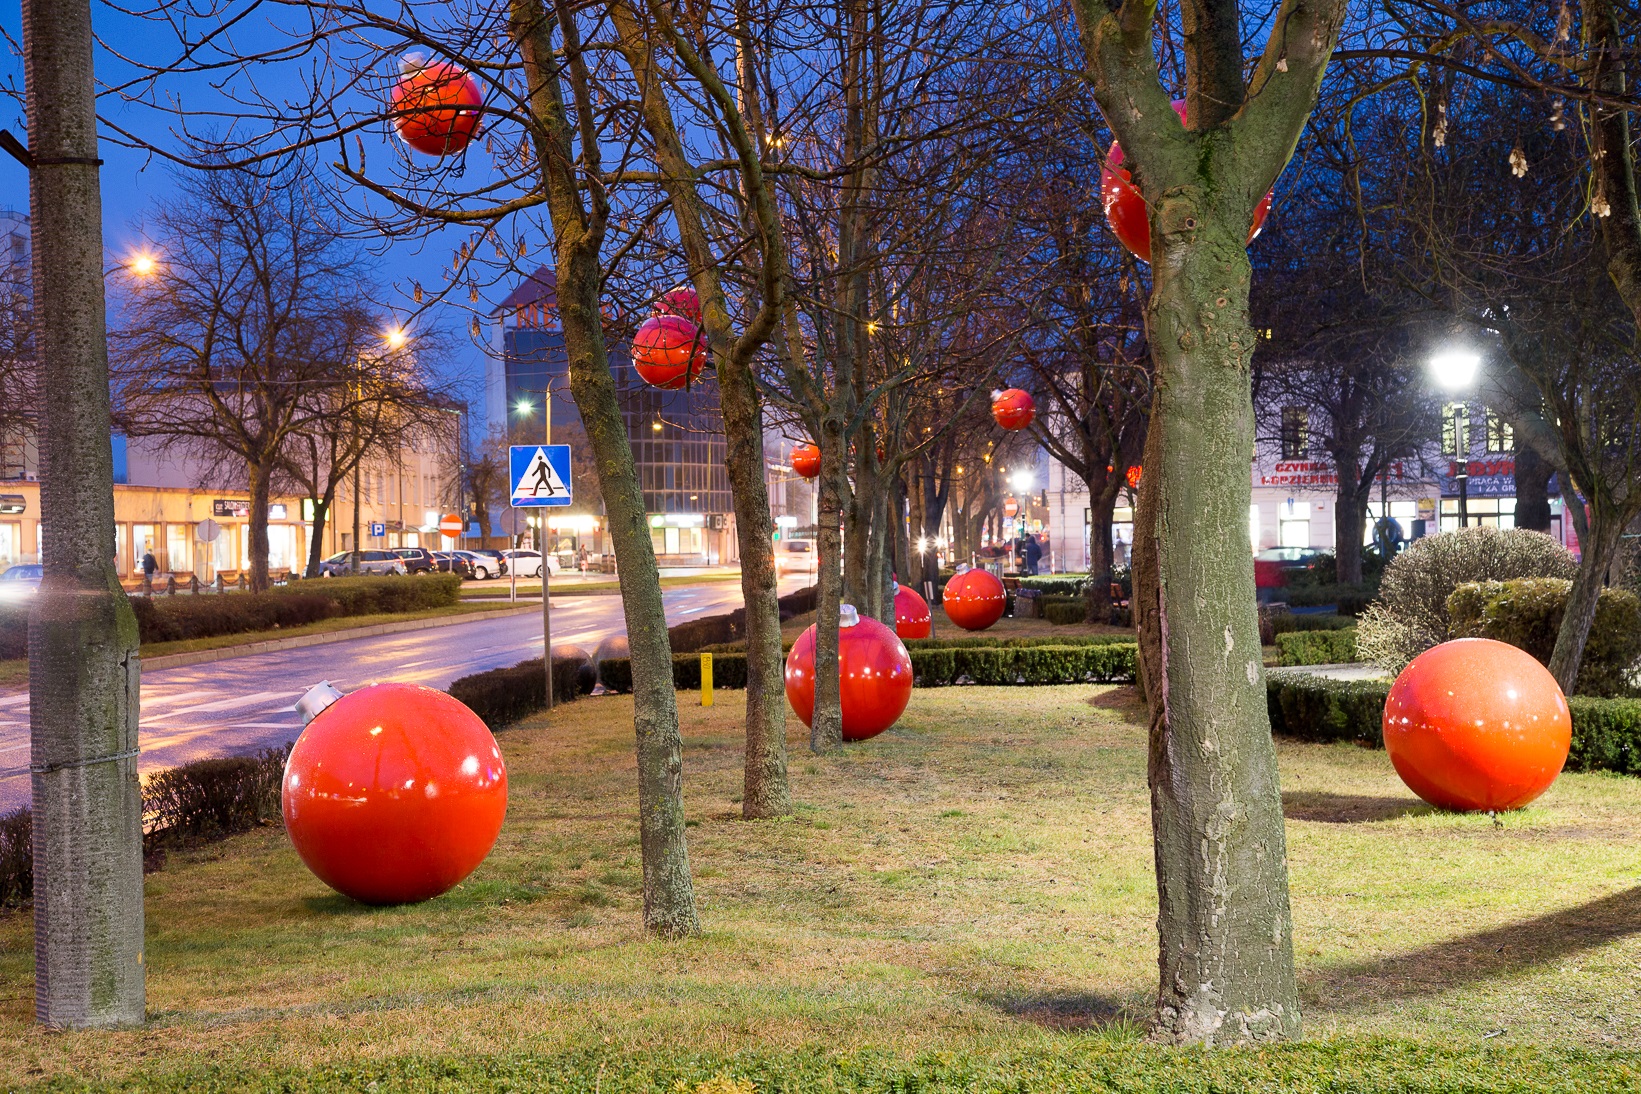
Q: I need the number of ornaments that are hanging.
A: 6